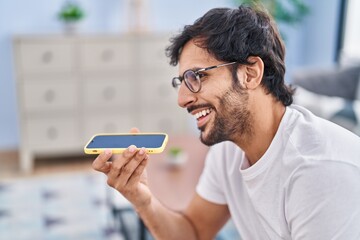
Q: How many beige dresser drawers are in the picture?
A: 9